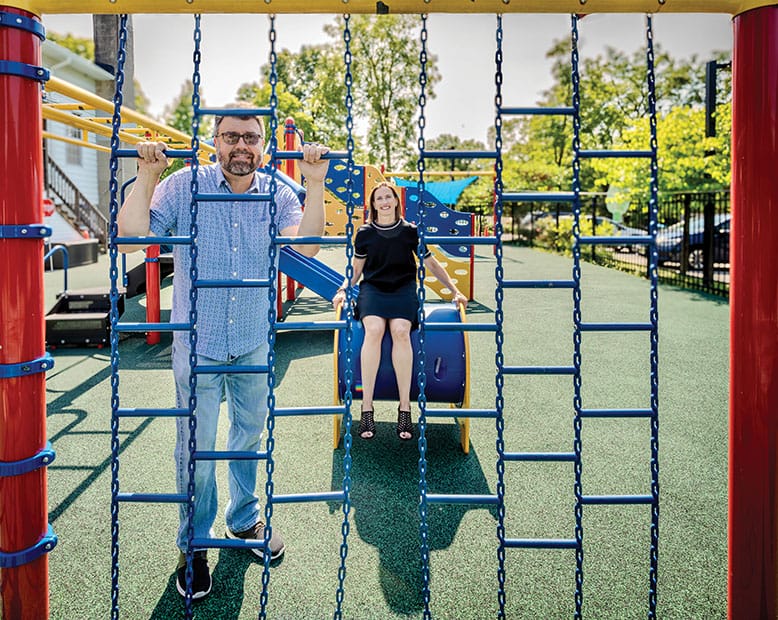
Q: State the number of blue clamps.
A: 6